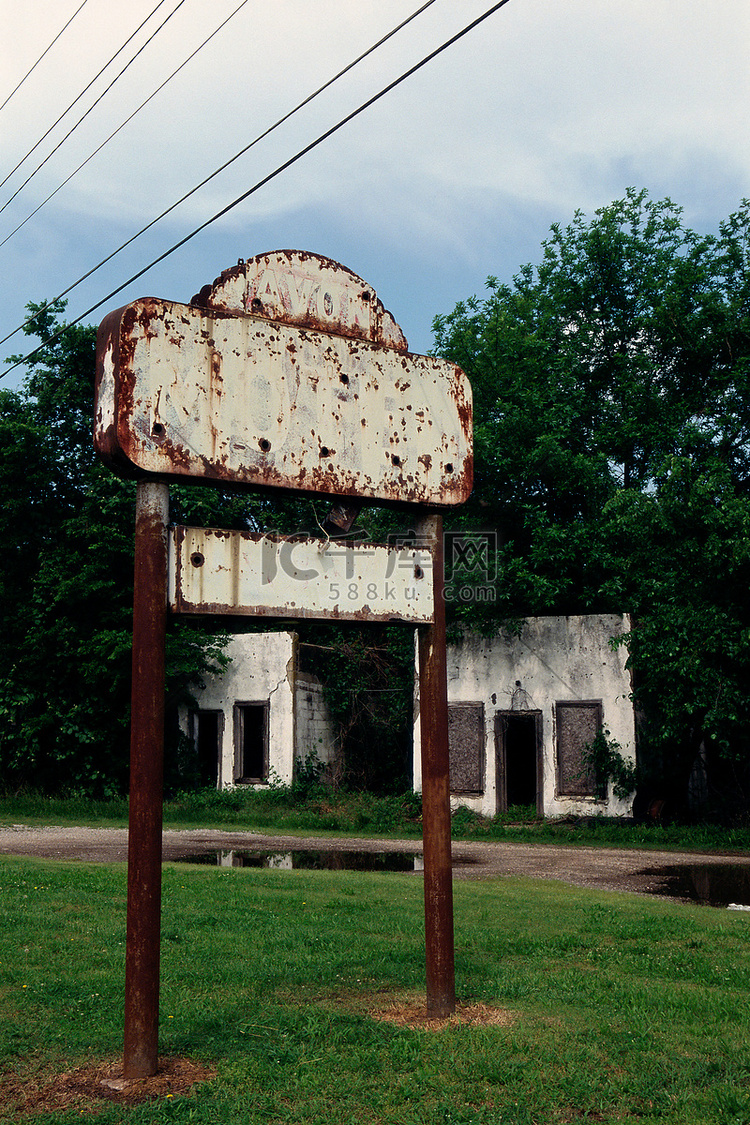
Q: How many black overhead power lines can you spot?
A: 6